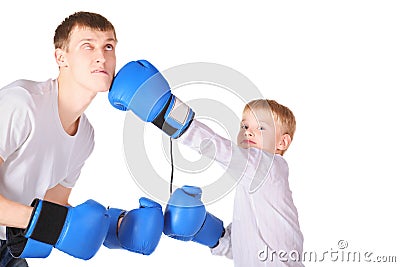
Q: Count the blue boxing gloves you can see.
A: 4